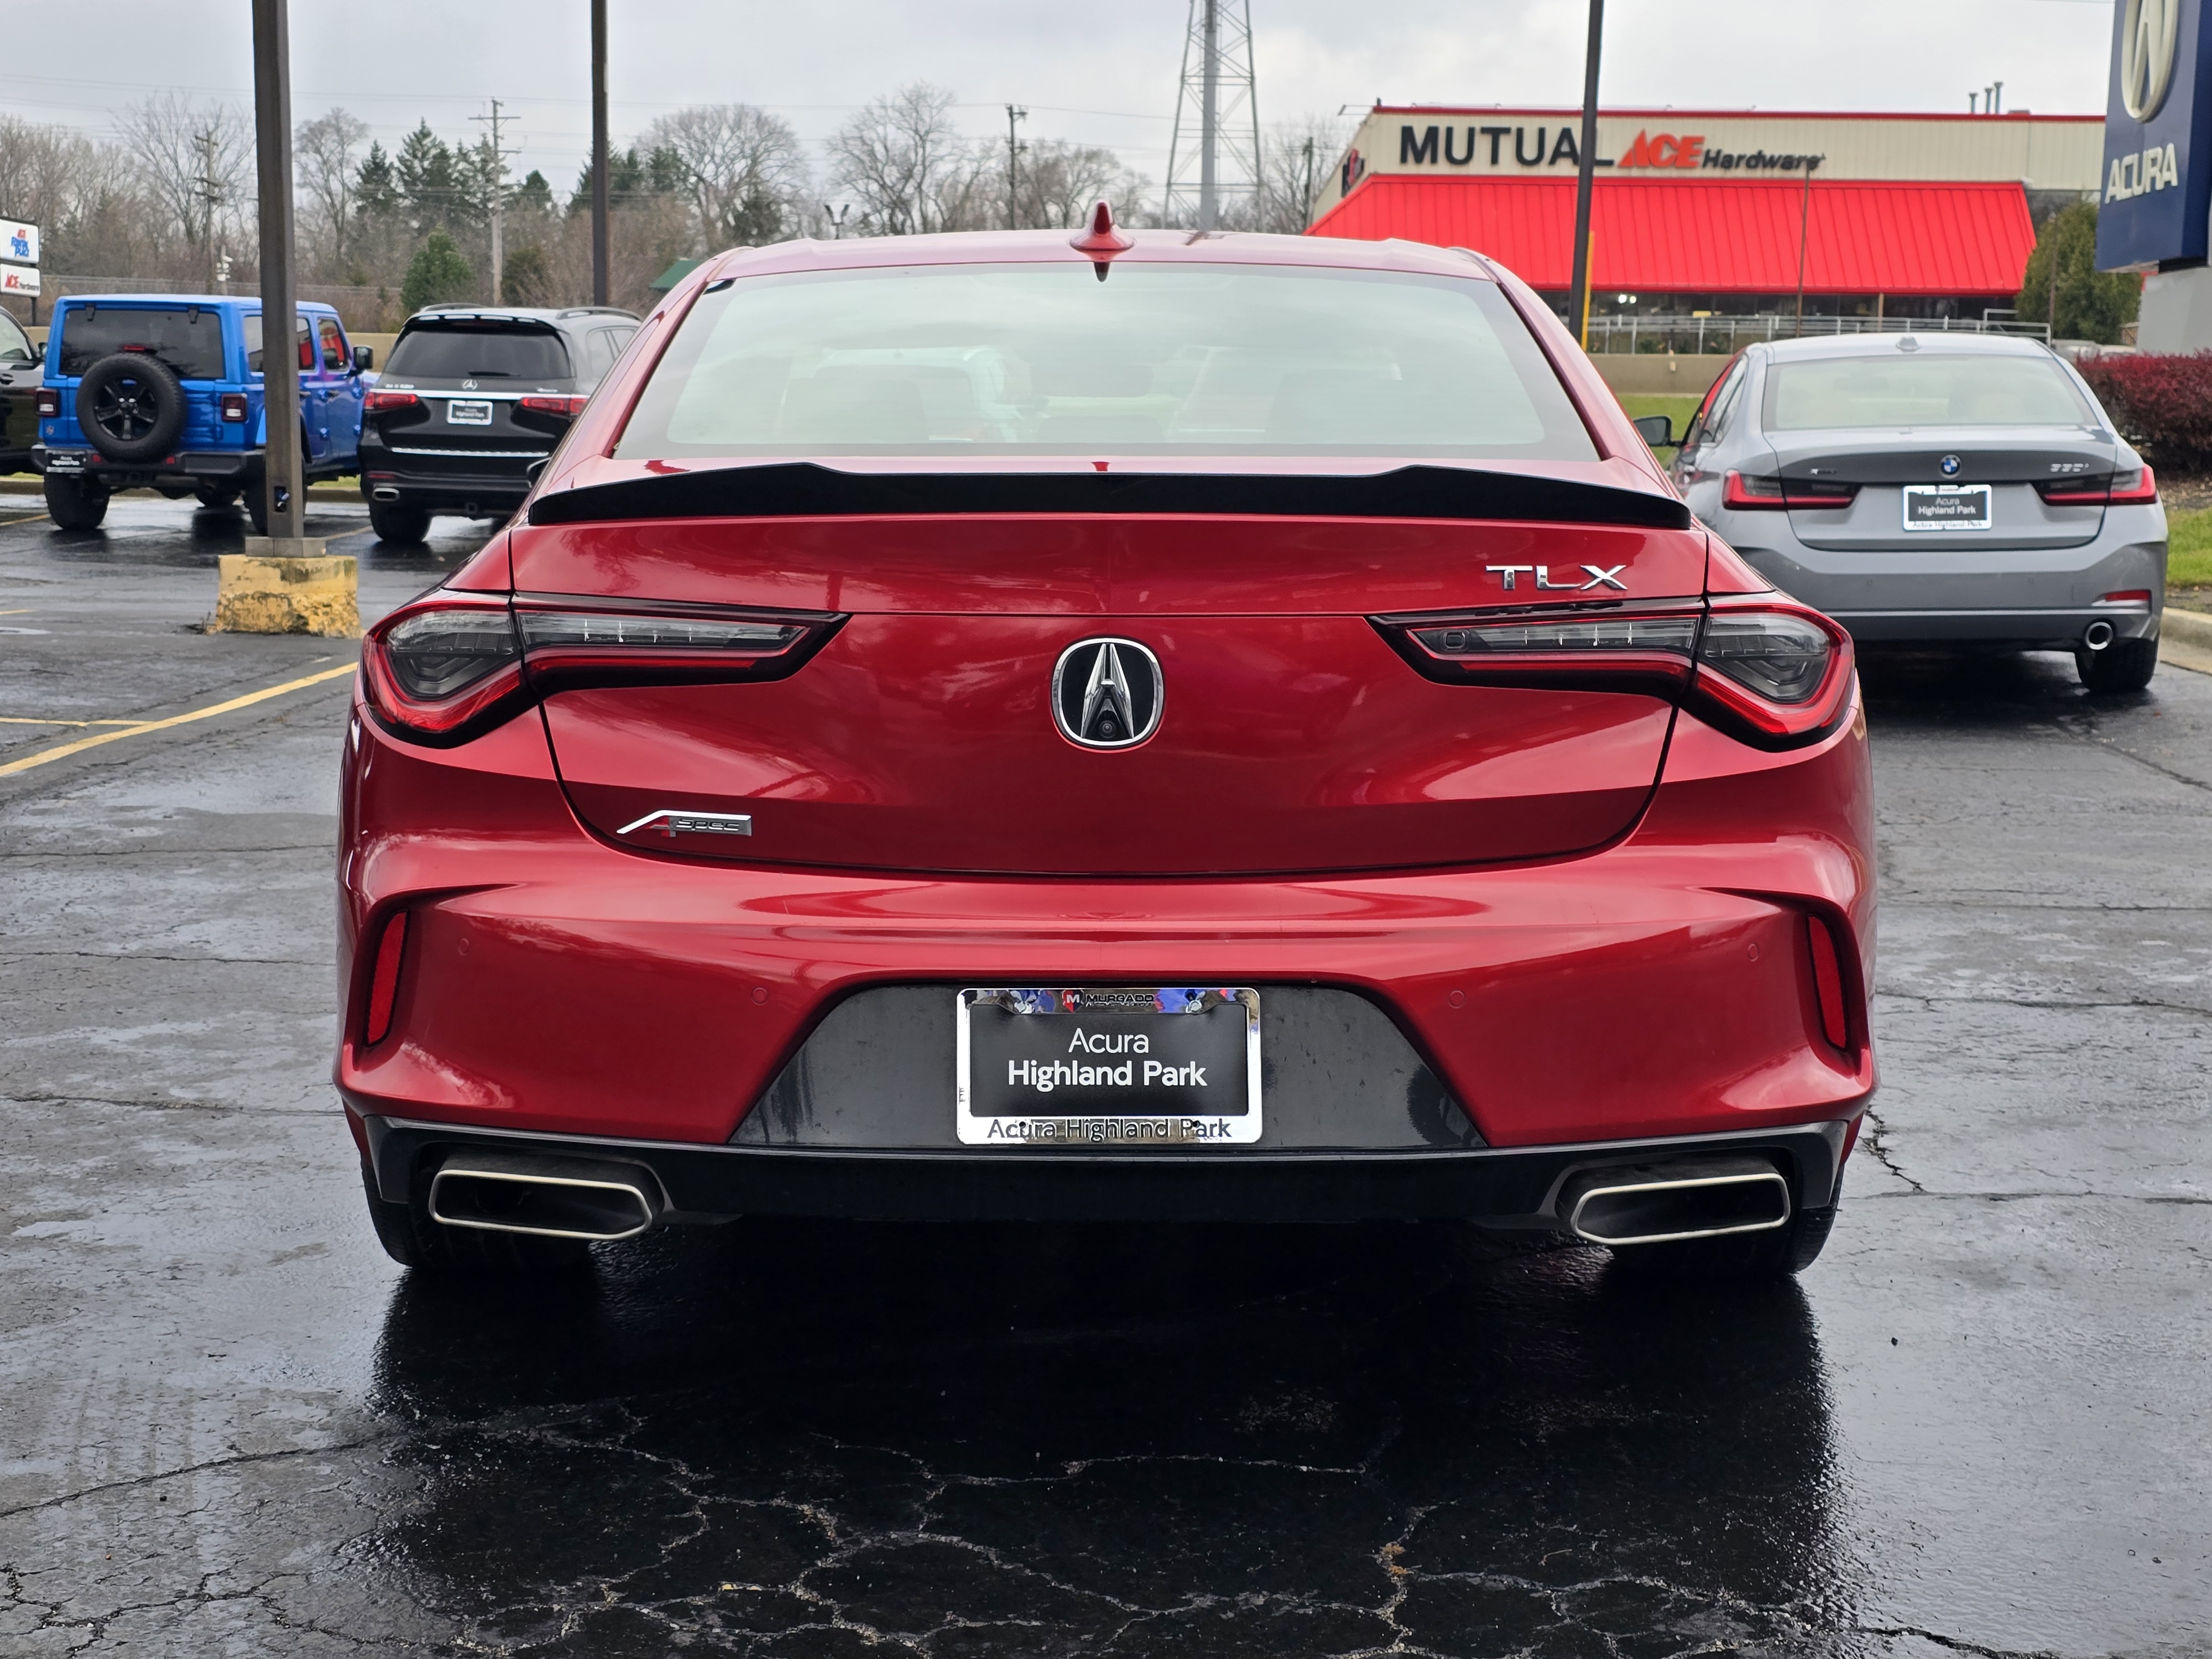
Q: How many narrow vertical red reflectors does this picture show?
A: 2